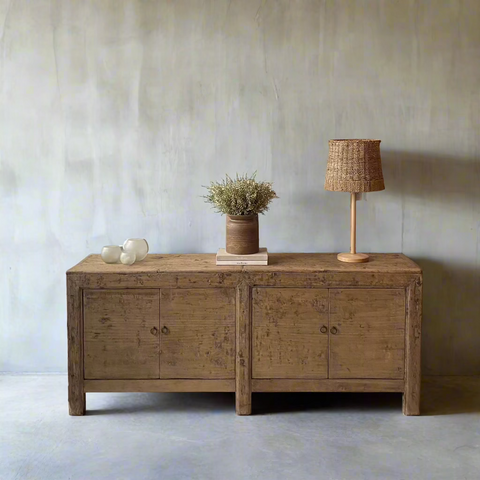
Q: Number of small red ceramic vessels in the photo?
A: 0